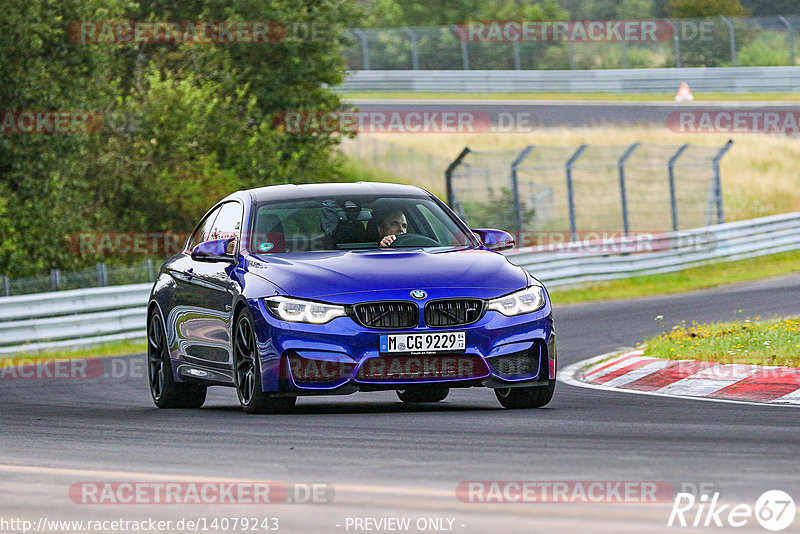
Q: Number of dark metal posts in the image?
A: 6